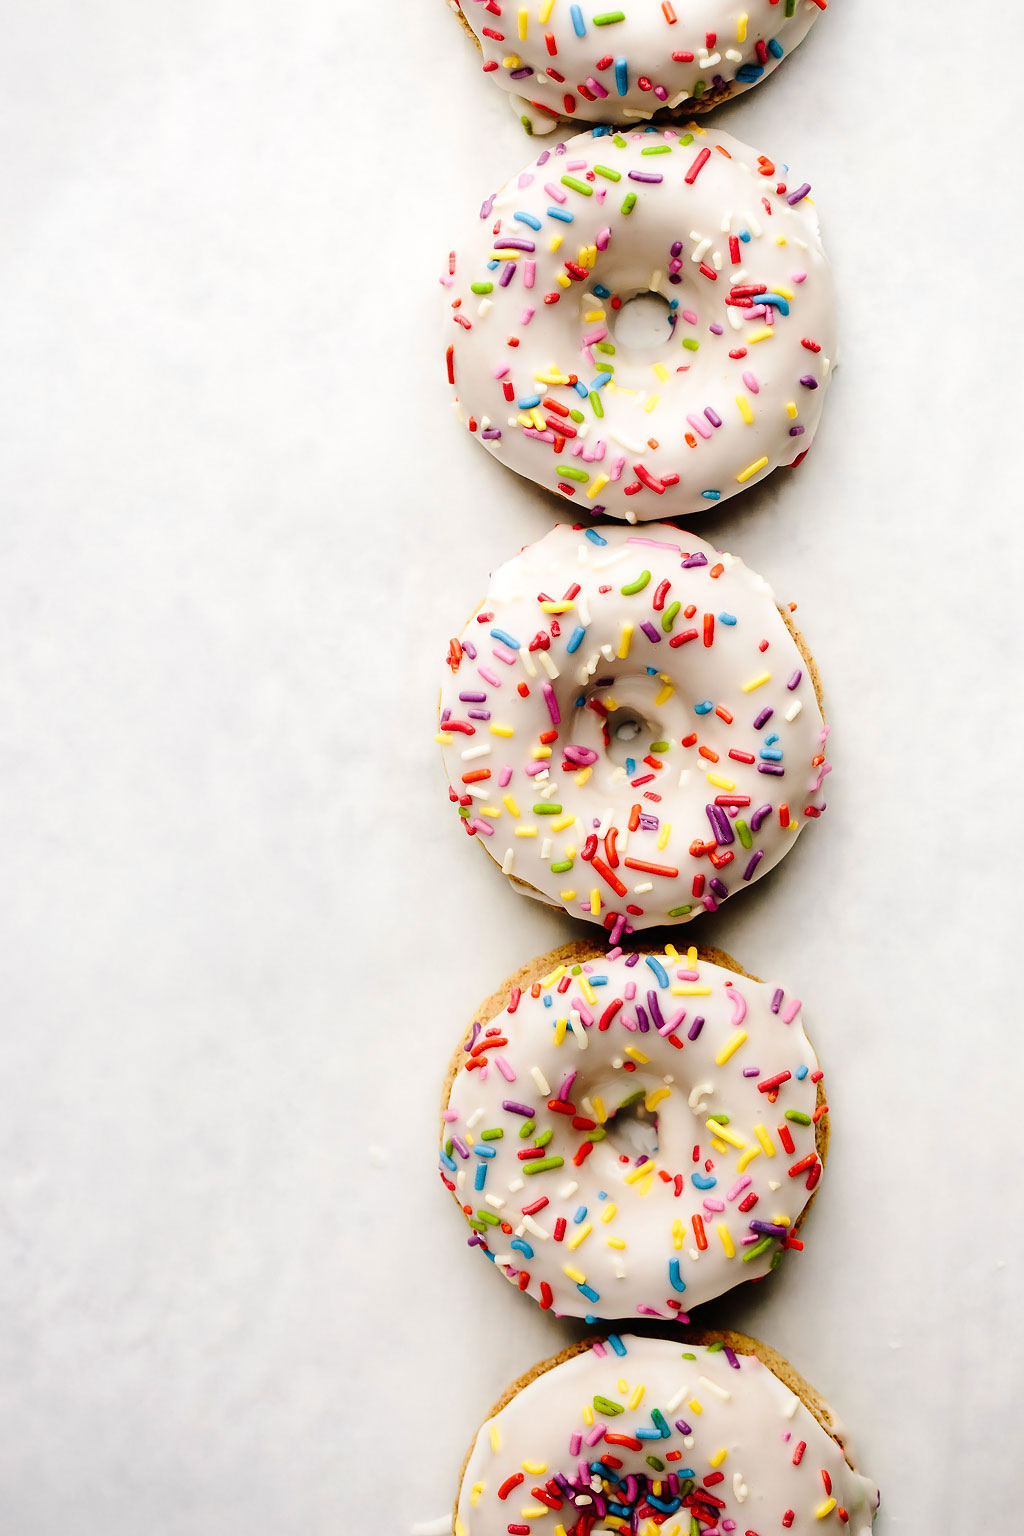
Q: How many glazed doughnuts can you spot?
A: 5